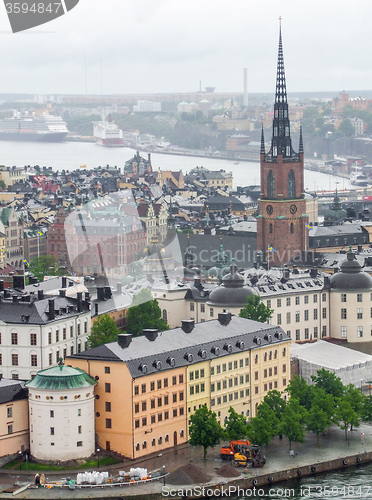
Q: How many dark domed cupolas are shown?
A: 2